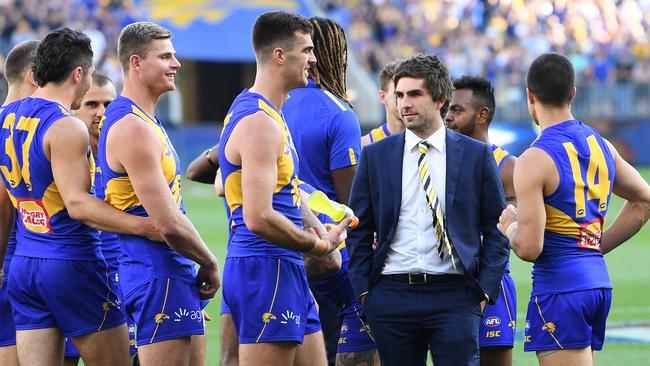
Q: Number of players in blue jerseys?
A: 9